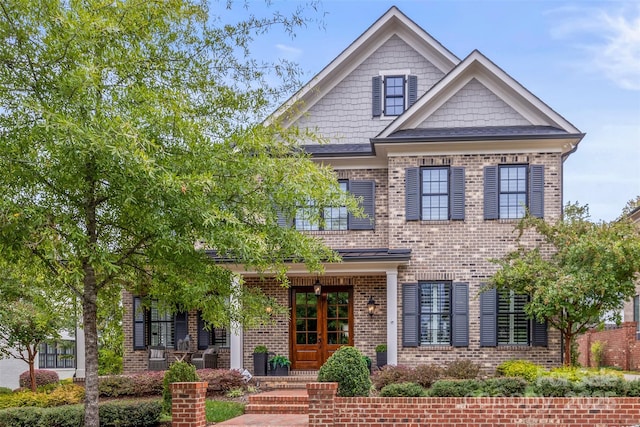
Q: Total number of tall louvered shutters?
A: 15